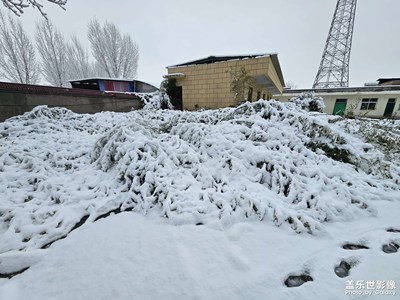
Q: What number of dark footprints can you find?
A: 5